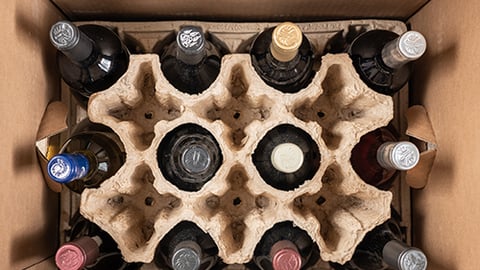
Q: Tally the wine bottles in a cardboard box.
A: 12